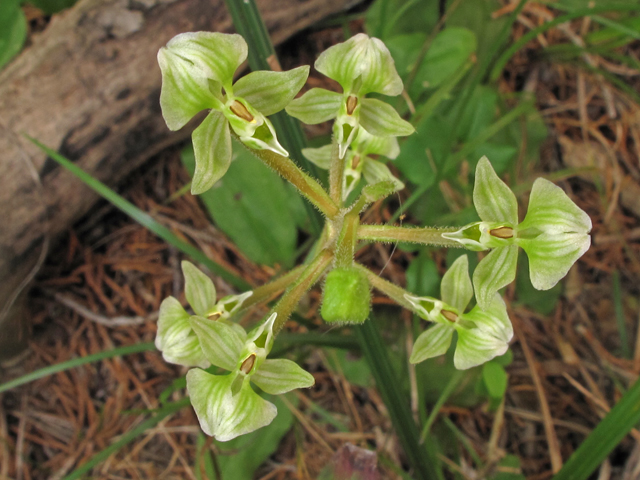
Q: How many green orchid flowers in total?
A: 7